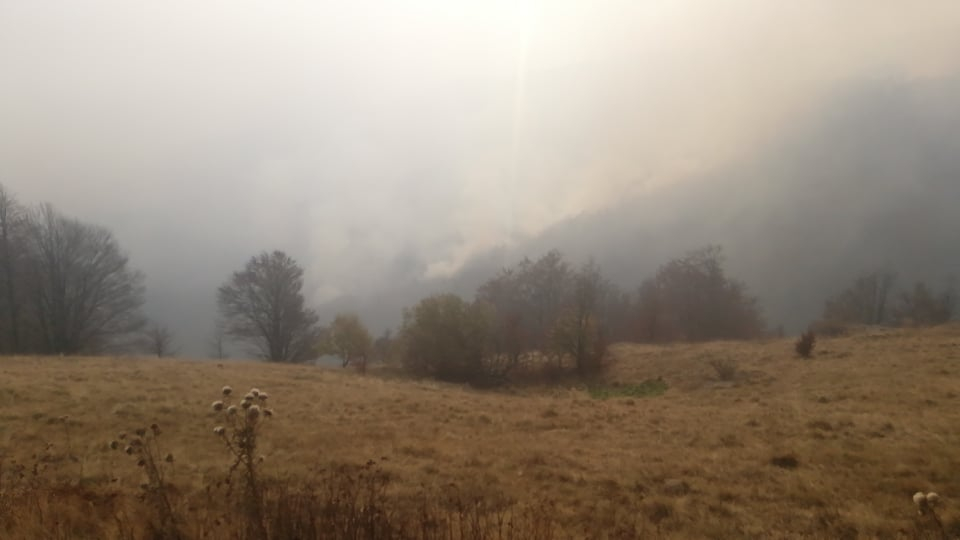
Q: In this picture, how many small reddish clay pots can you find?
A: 0